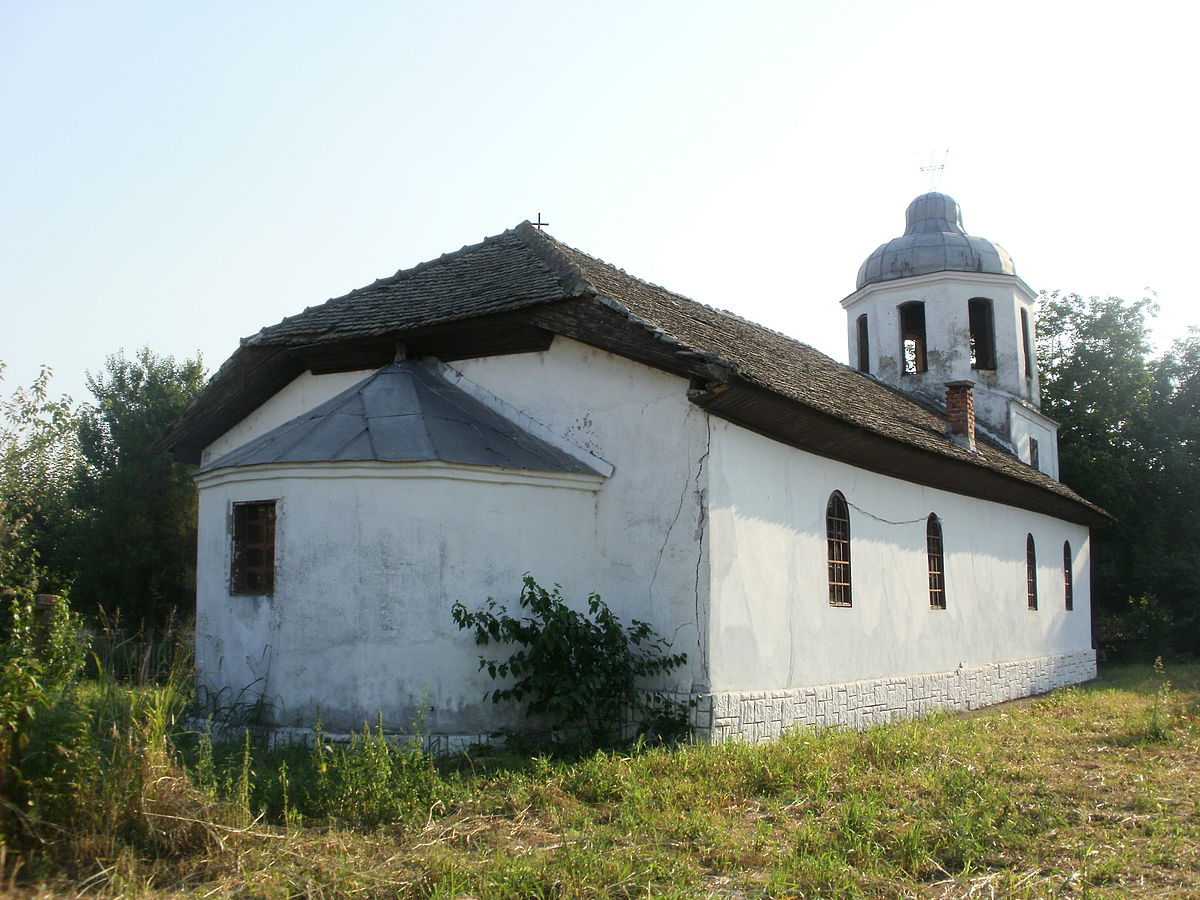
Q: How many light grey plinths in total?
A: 1